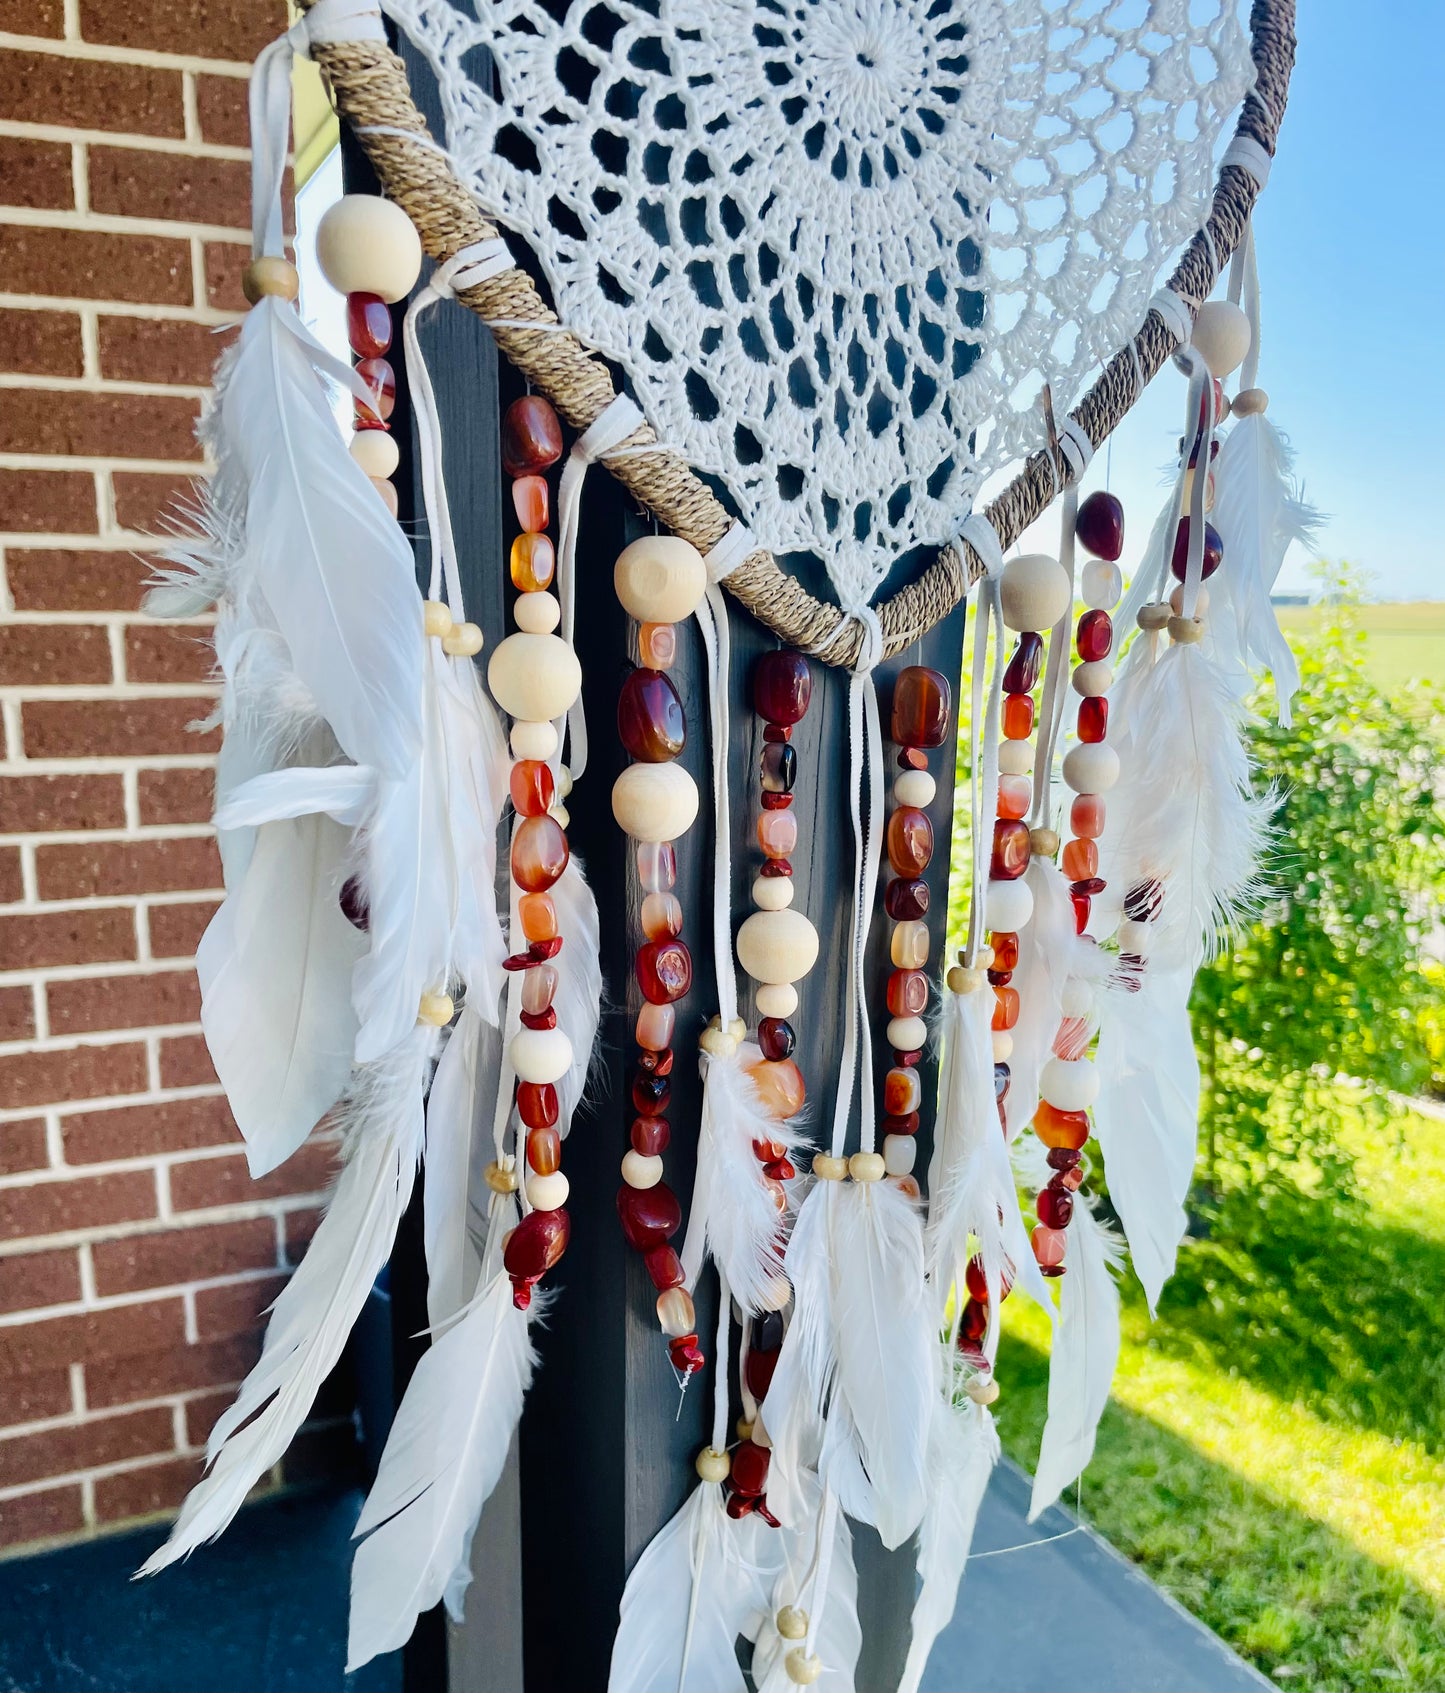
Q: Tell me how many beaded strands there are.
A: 8